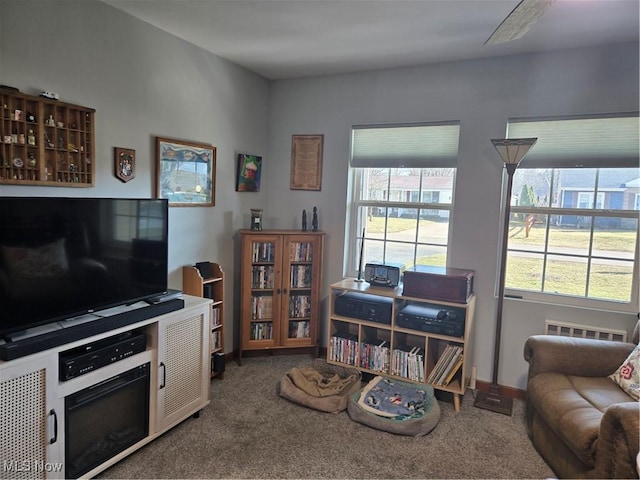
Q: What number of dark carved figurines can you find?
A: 2